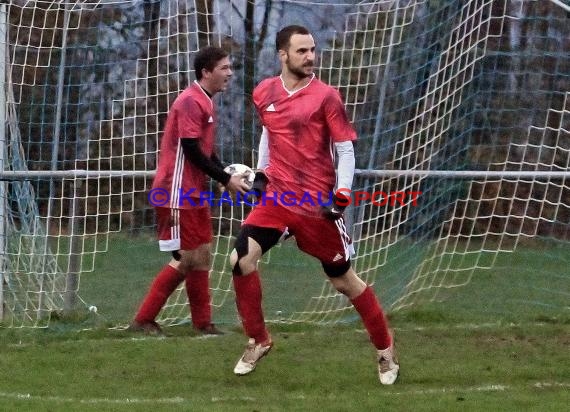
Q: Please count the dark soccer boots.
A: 2